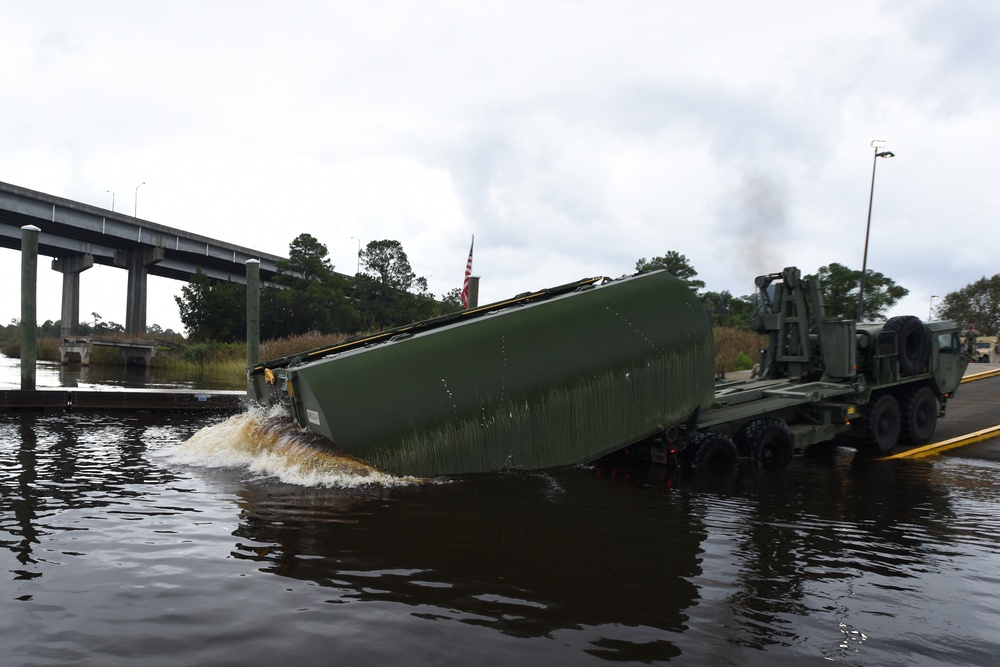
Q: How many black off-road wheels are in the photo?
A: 5